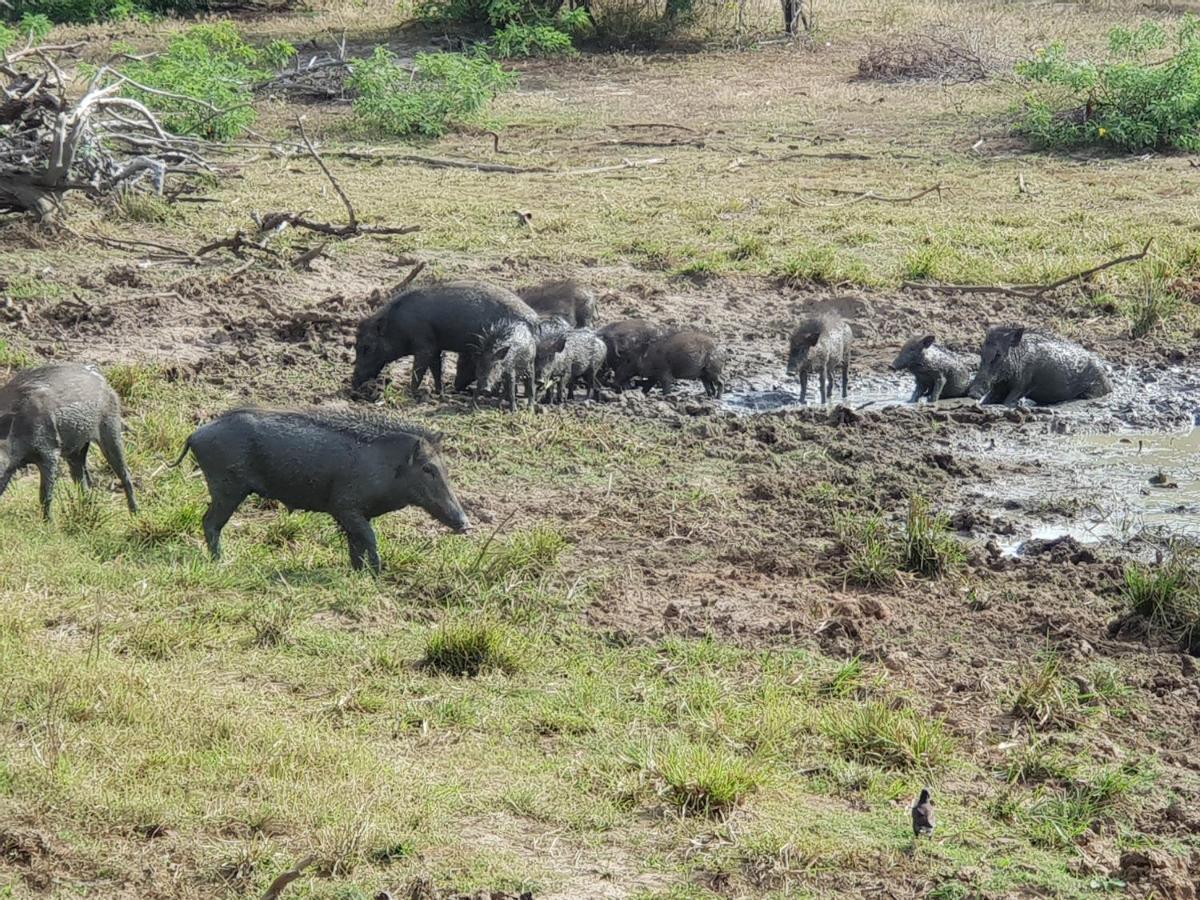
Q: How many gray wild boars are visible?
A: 12